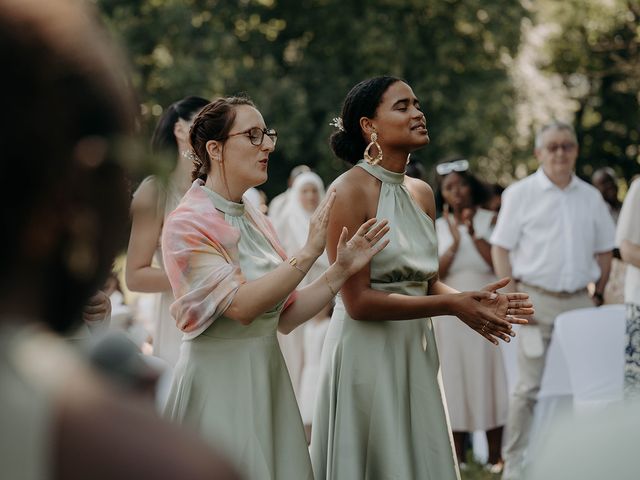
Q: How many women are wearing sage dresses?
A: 2